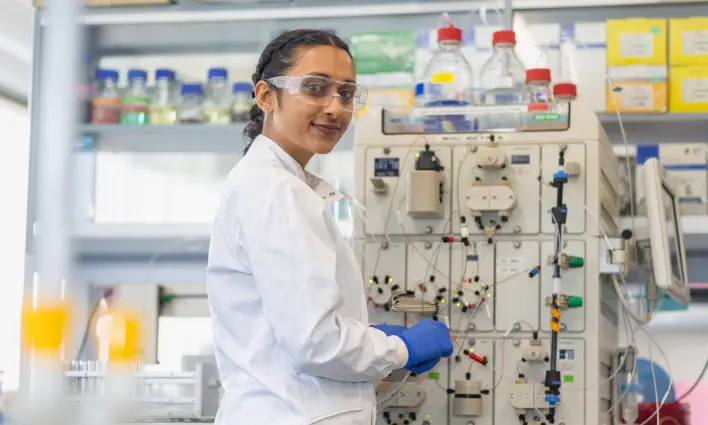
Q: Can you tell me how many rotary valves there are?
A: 3